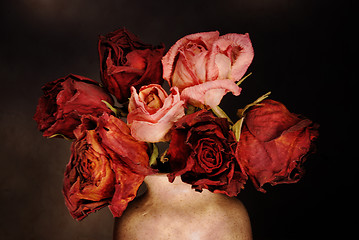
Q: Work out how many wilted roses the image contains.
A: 7